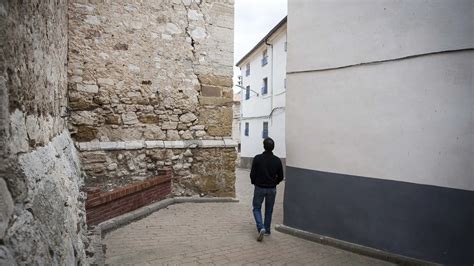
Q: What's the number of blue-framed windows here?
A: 6